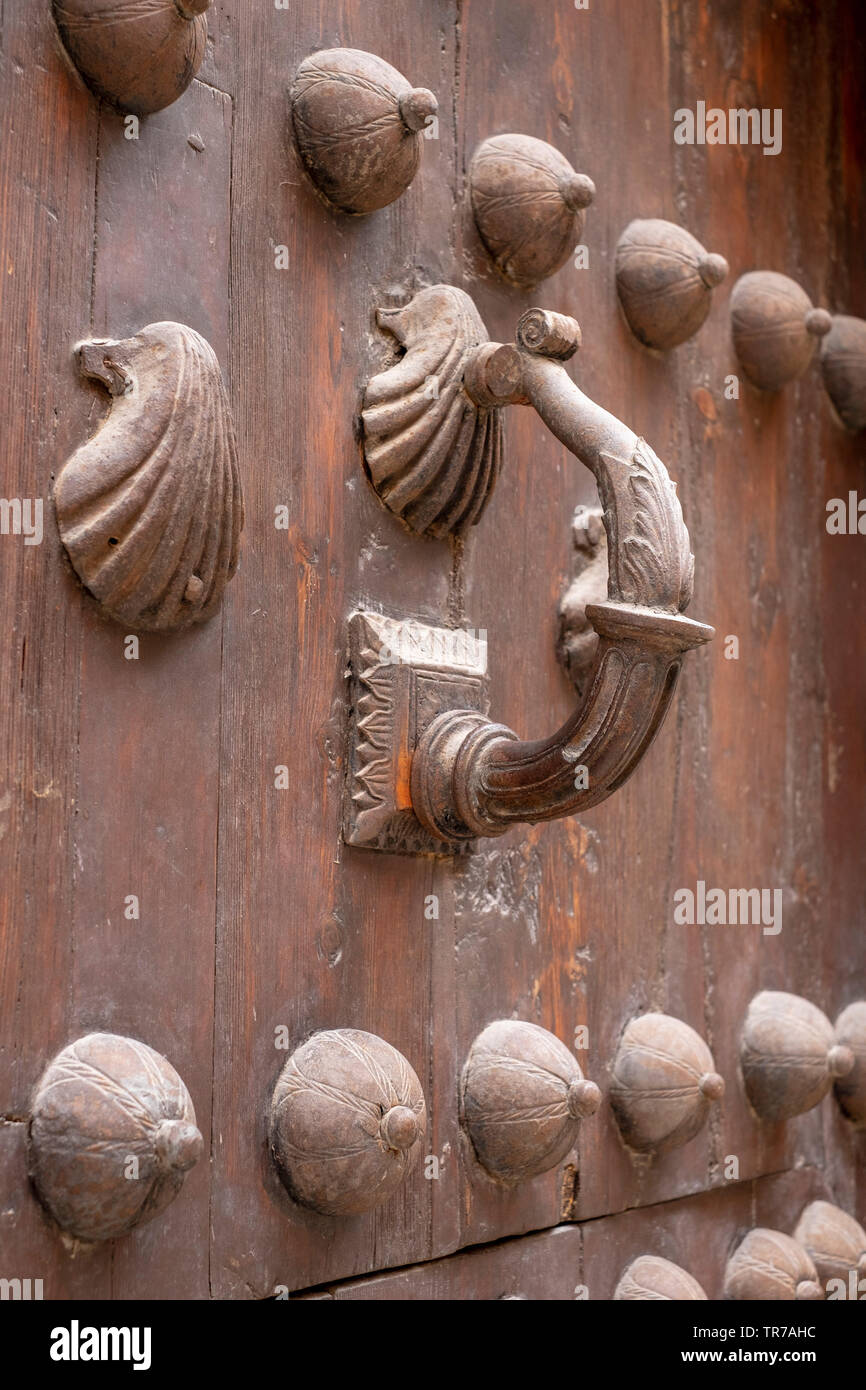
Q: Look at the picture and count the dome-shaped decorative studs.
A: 15